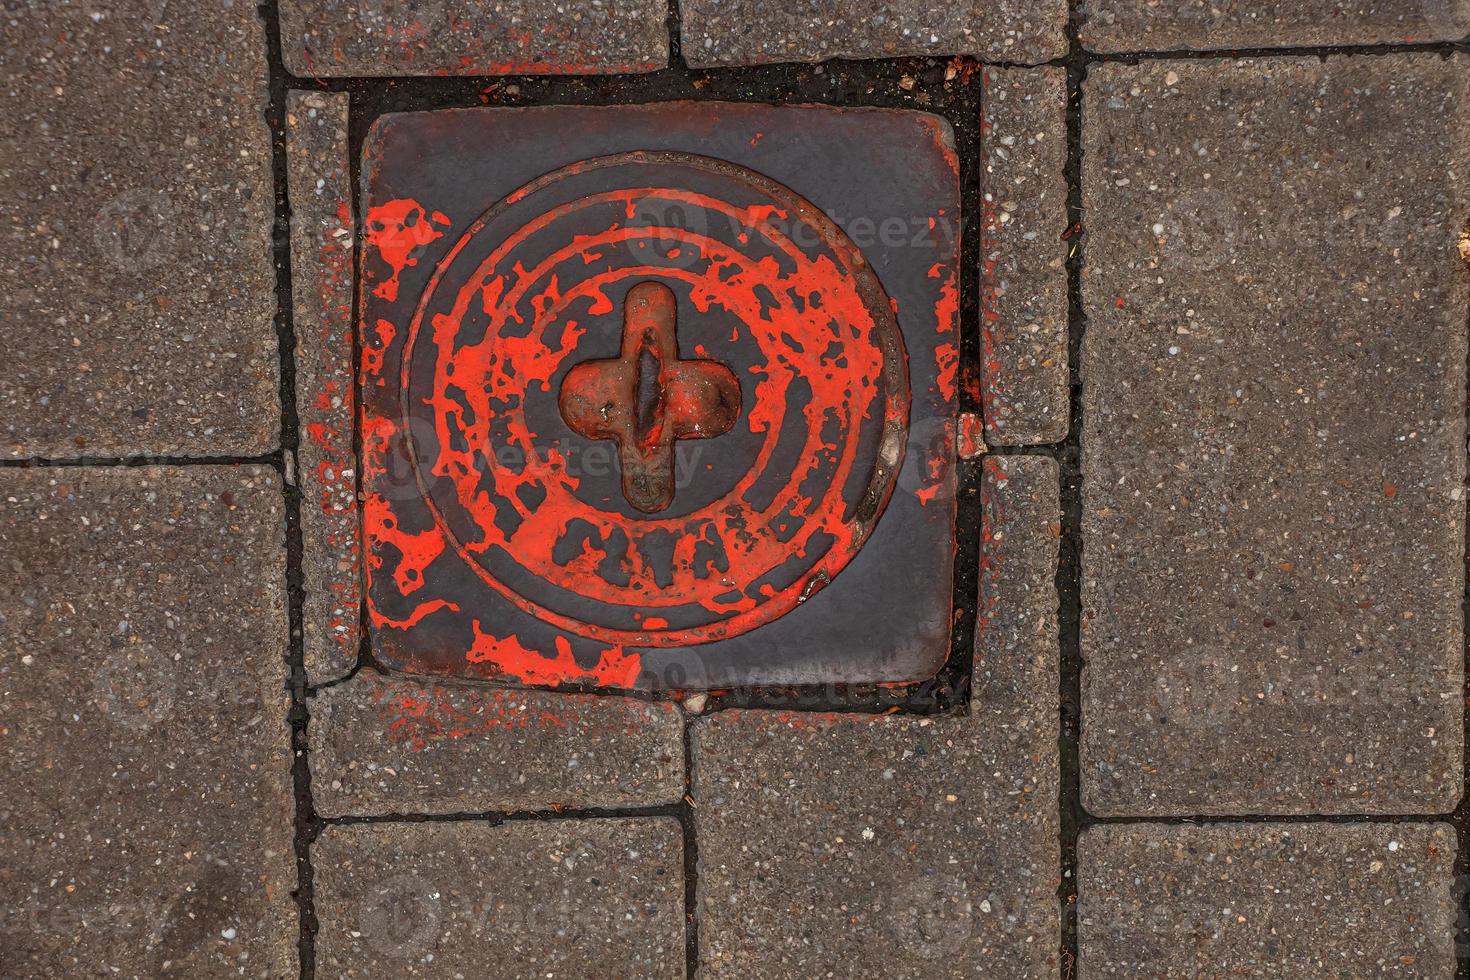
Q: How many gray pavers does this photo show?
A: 12